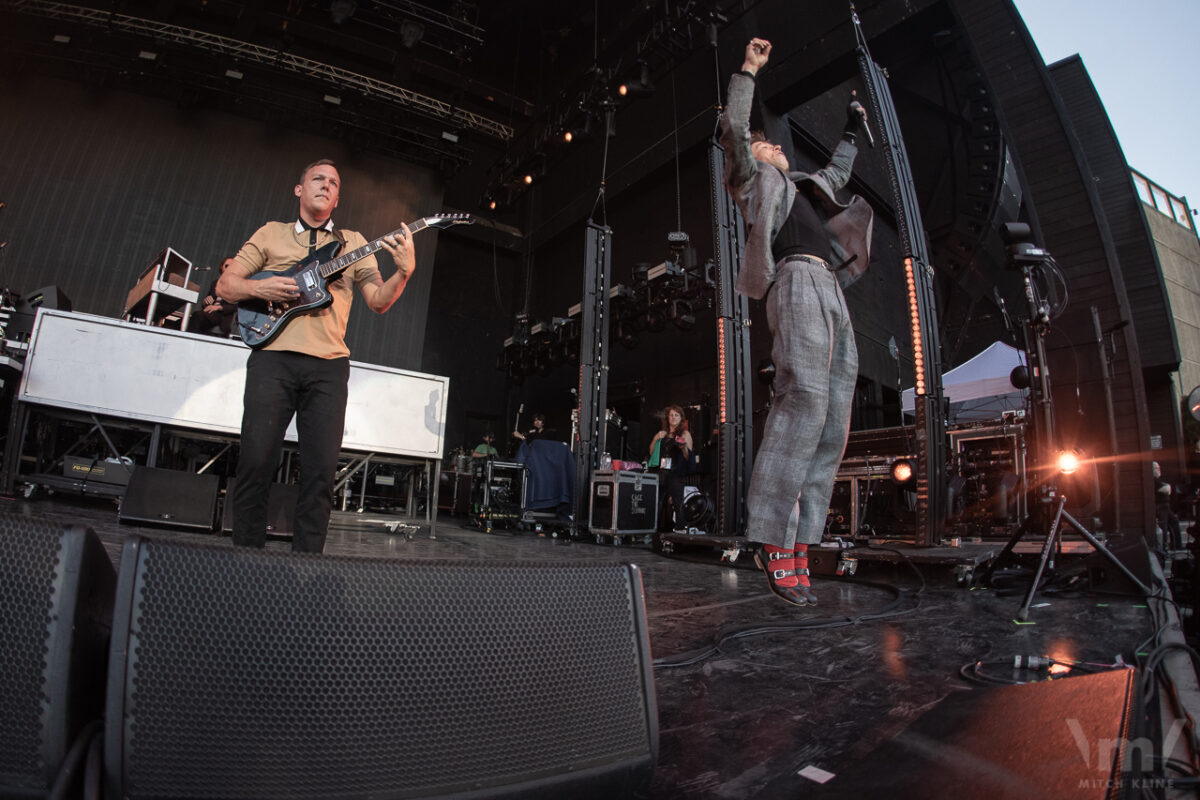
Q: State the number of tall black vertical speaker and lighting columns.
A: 3